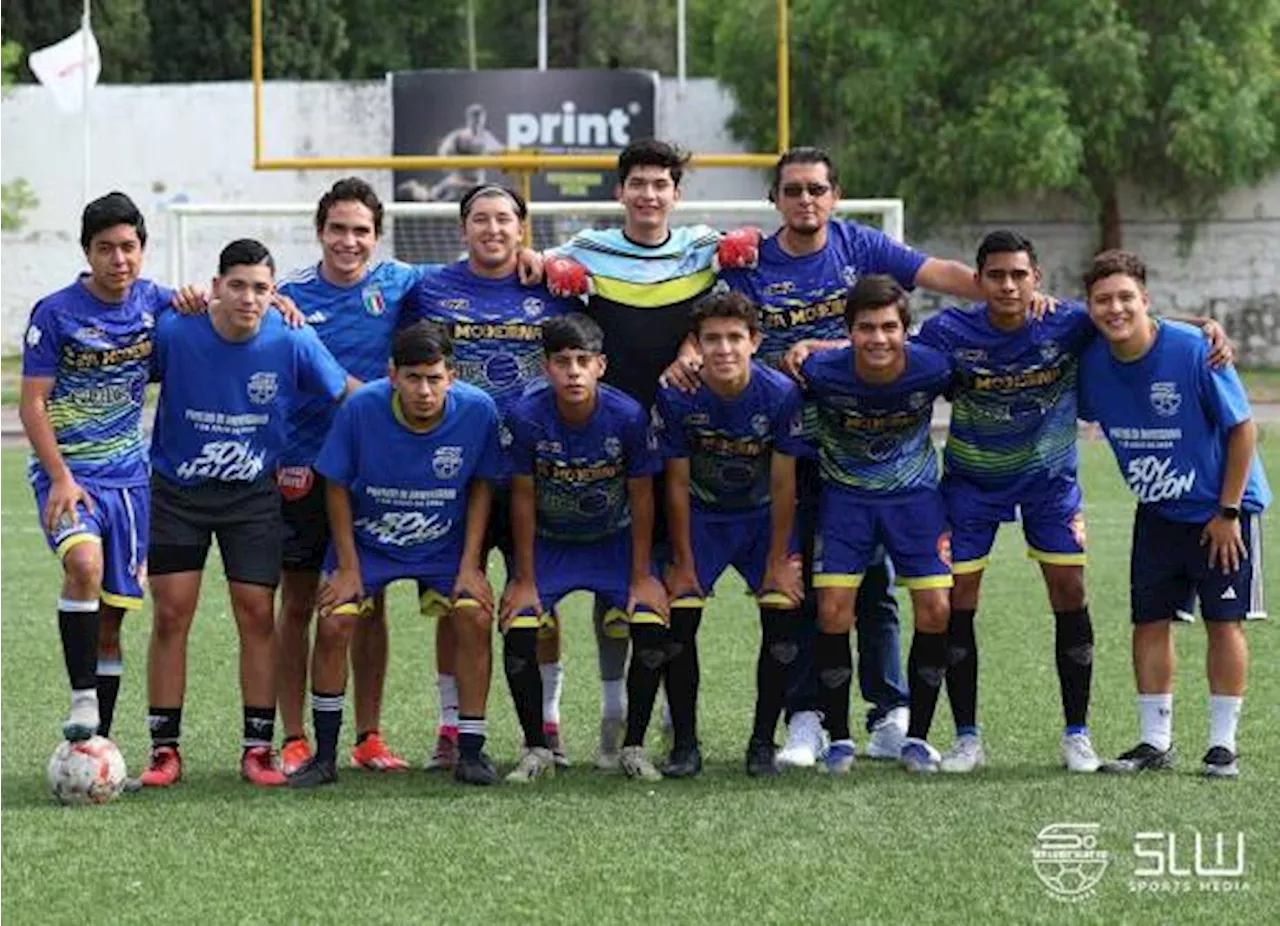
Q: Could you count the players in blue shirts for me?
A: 11